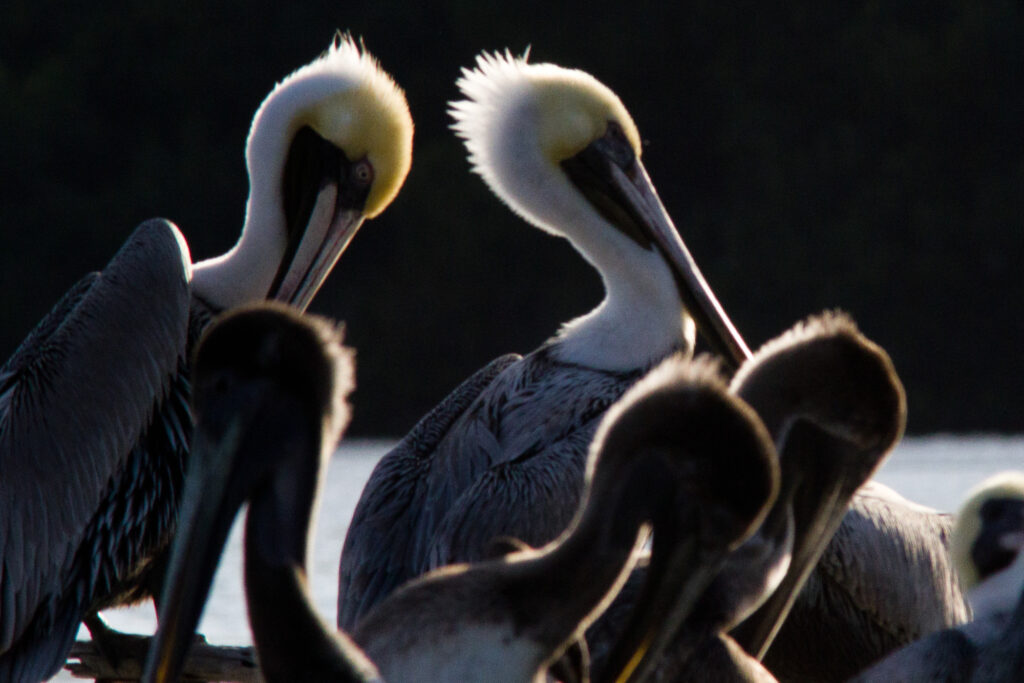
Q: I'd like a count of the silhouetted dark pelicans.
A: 3